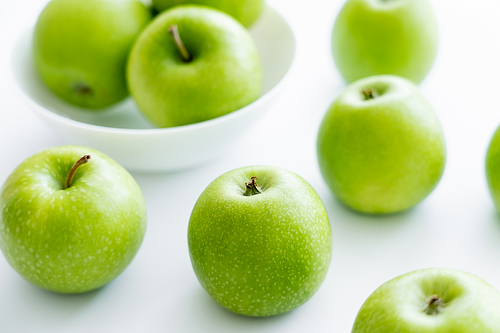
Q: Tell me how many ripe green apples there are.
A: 9